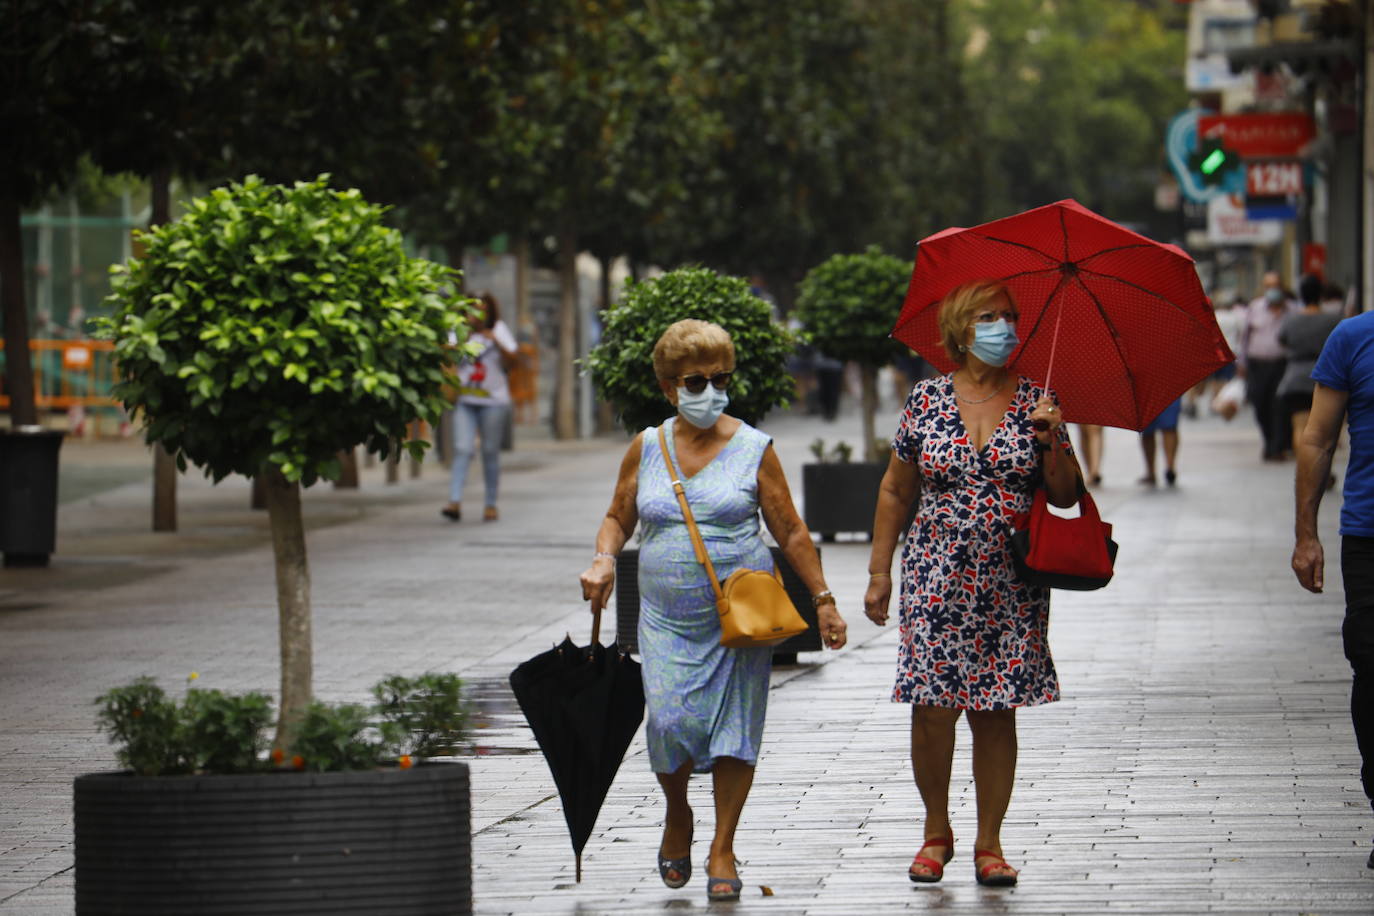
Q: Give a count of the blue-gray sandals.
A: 2